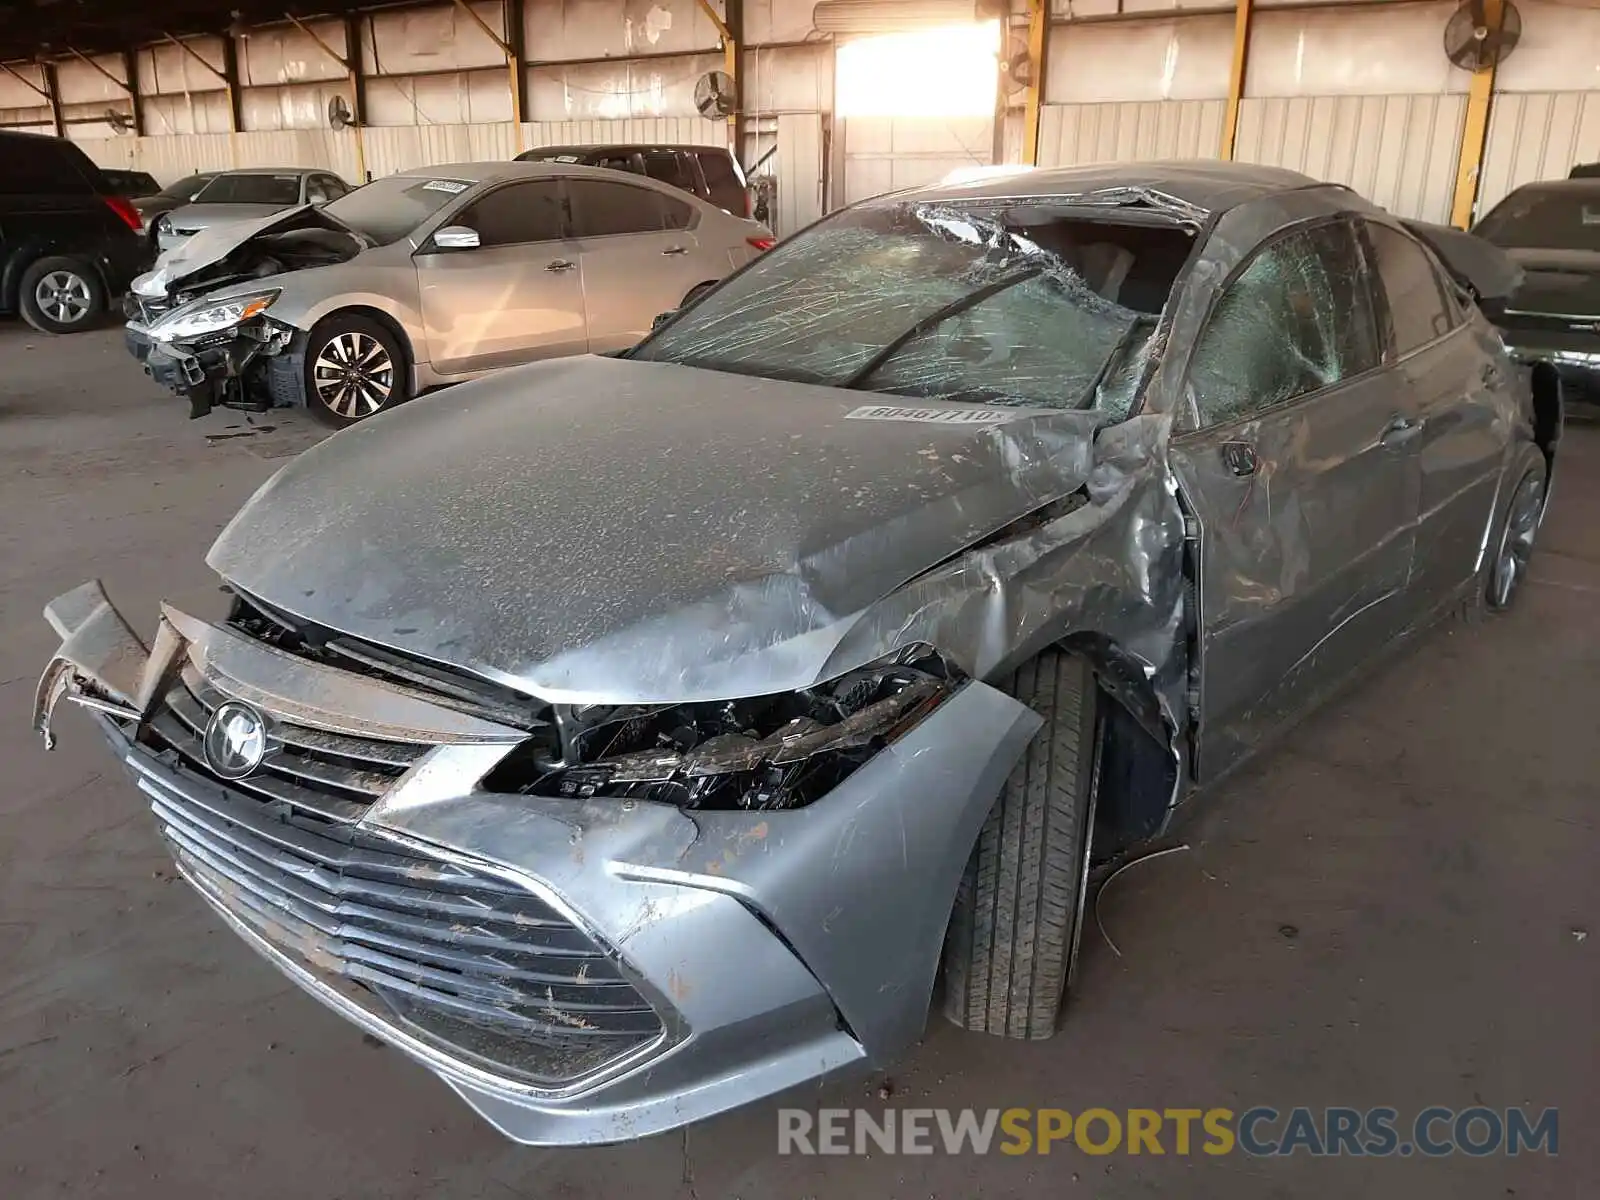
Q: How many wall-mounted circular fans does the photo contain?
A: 5